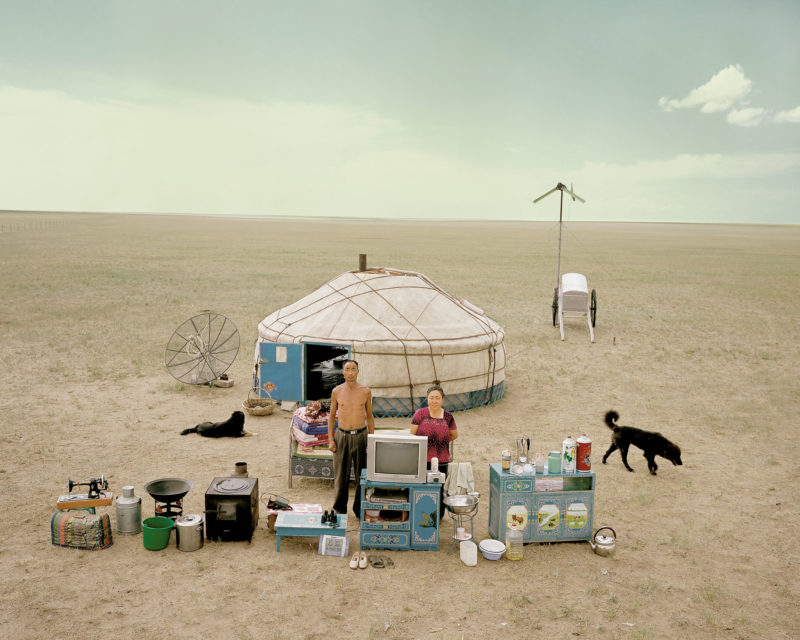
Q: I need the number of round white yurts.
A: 1